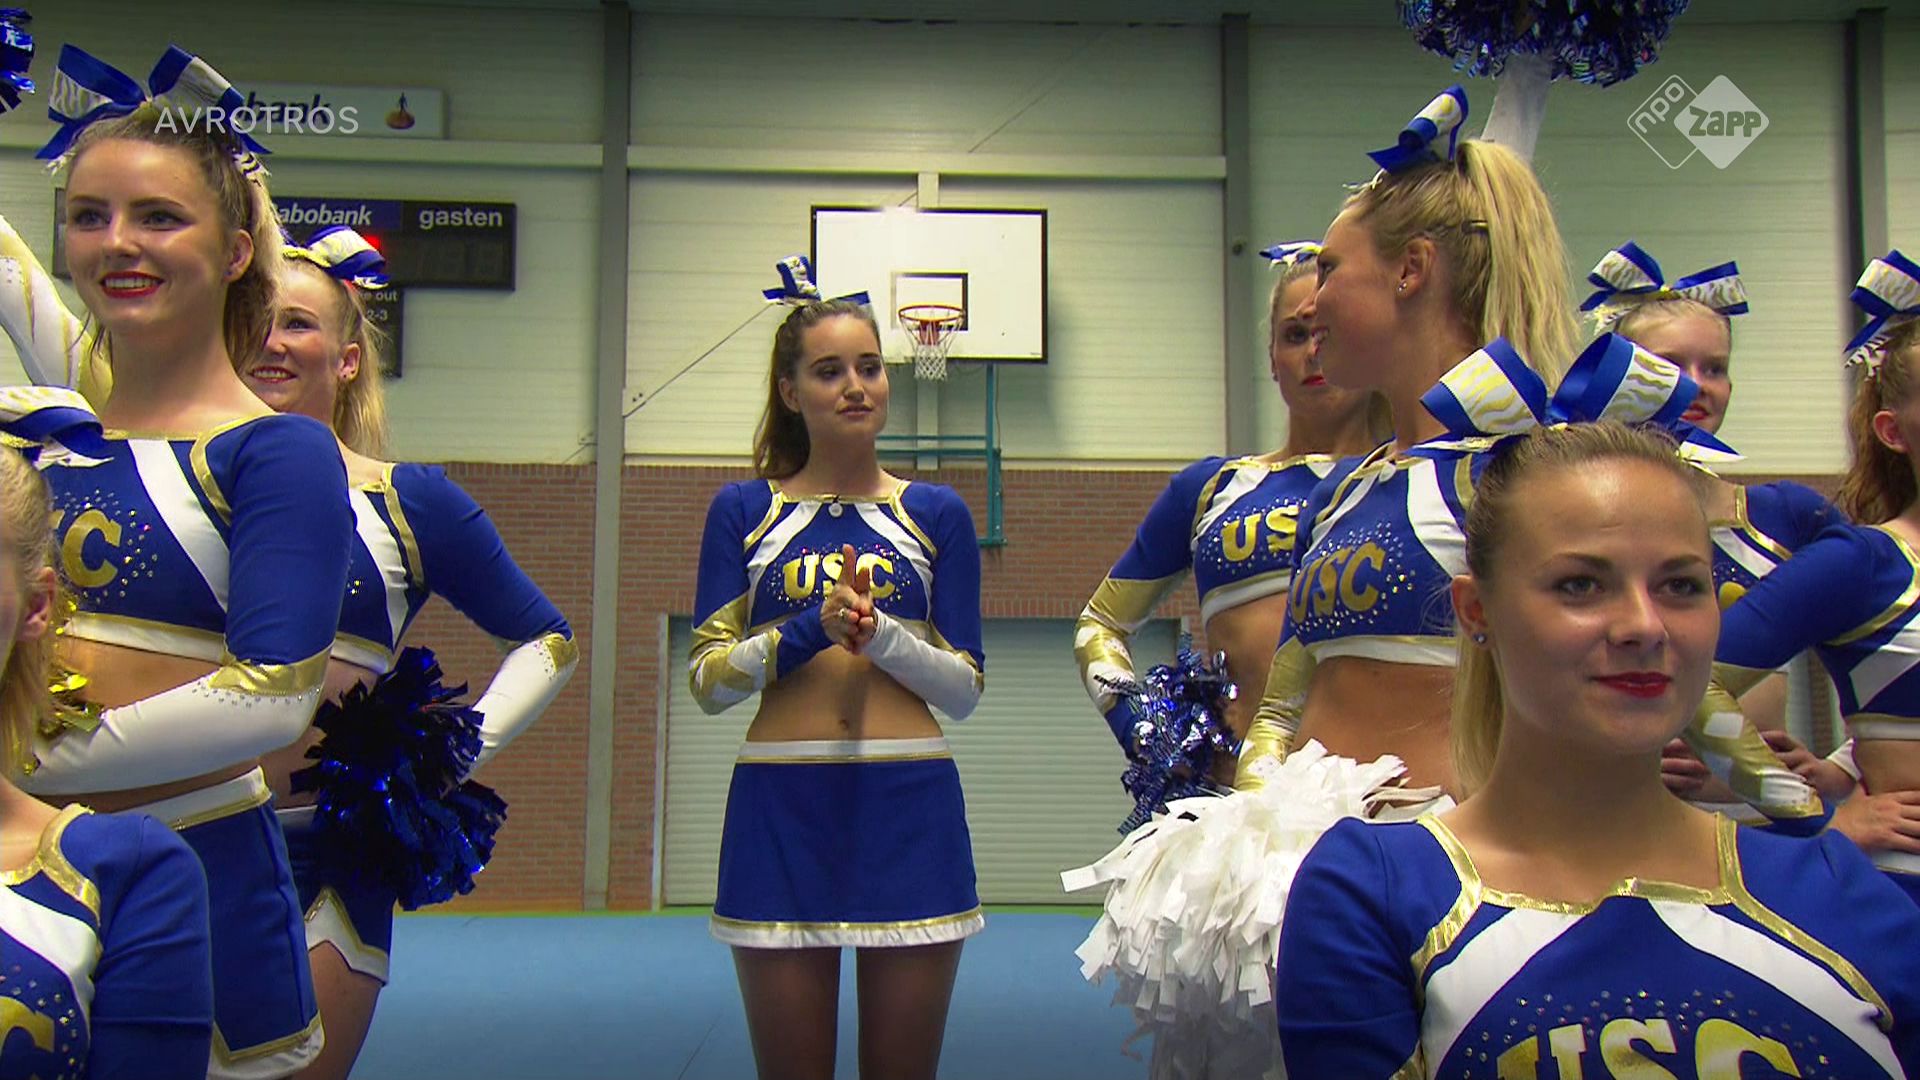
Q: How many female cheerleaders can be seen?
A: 9